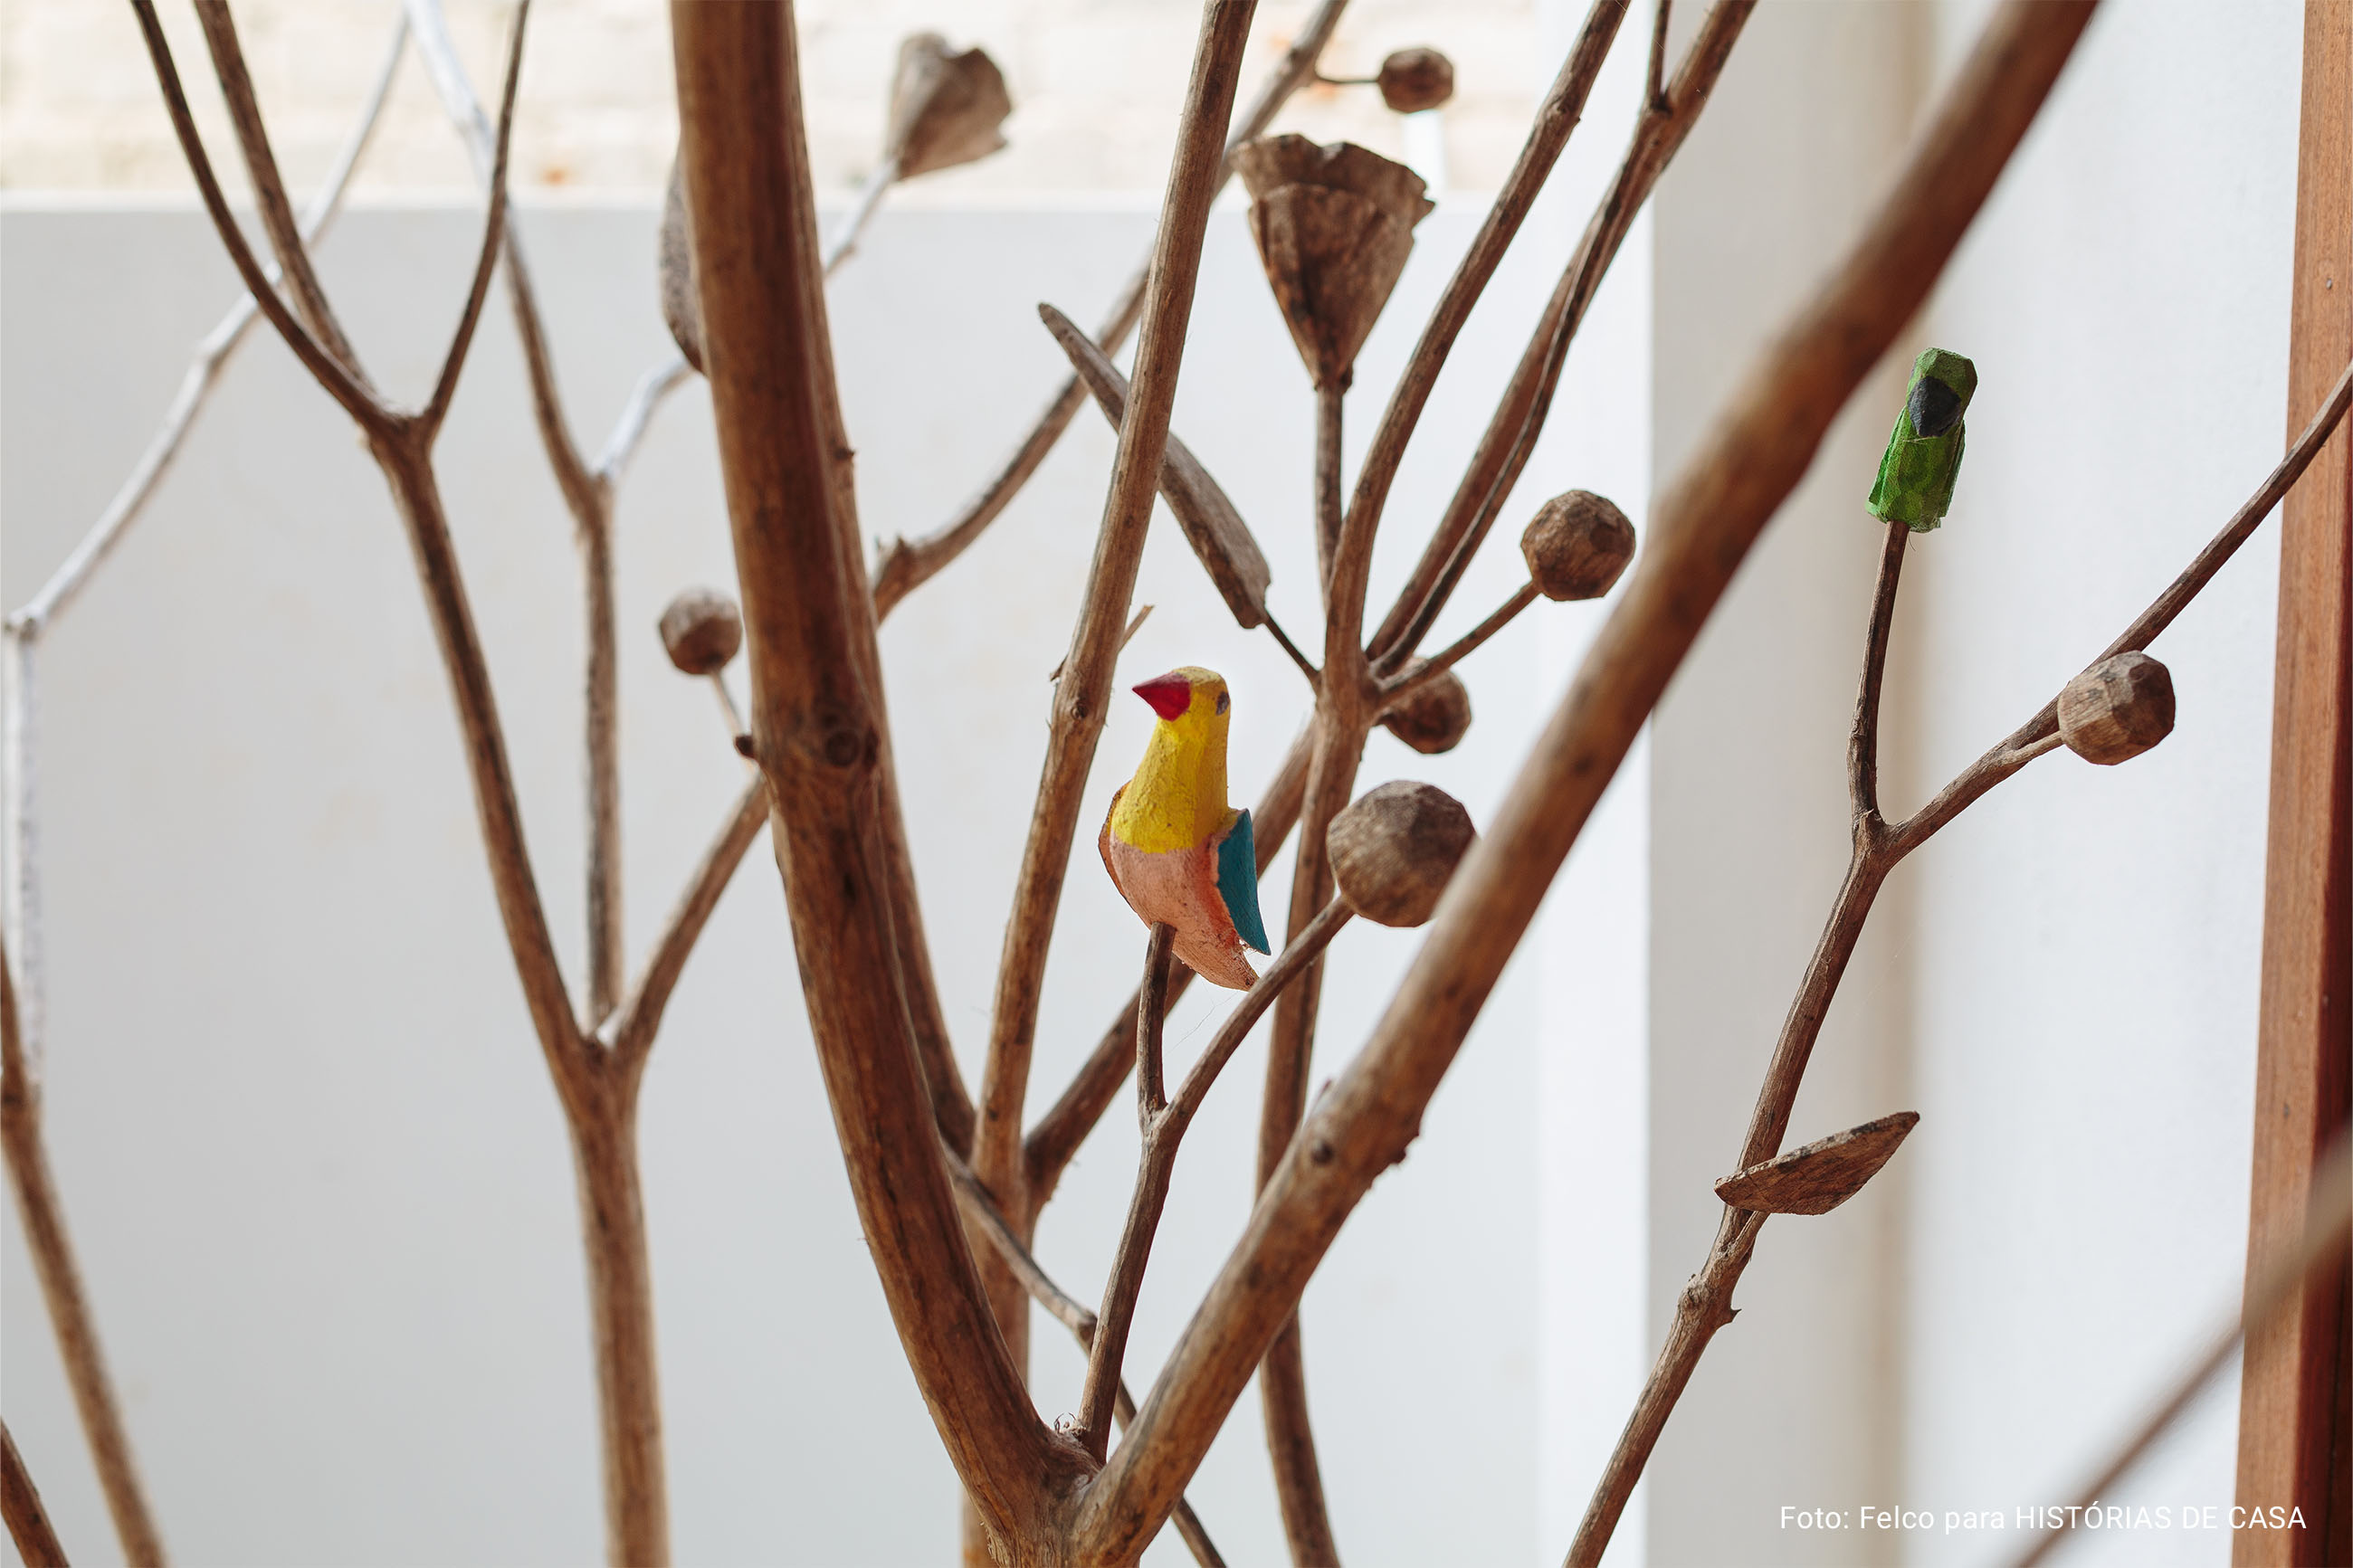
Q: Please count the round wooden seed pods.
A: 6